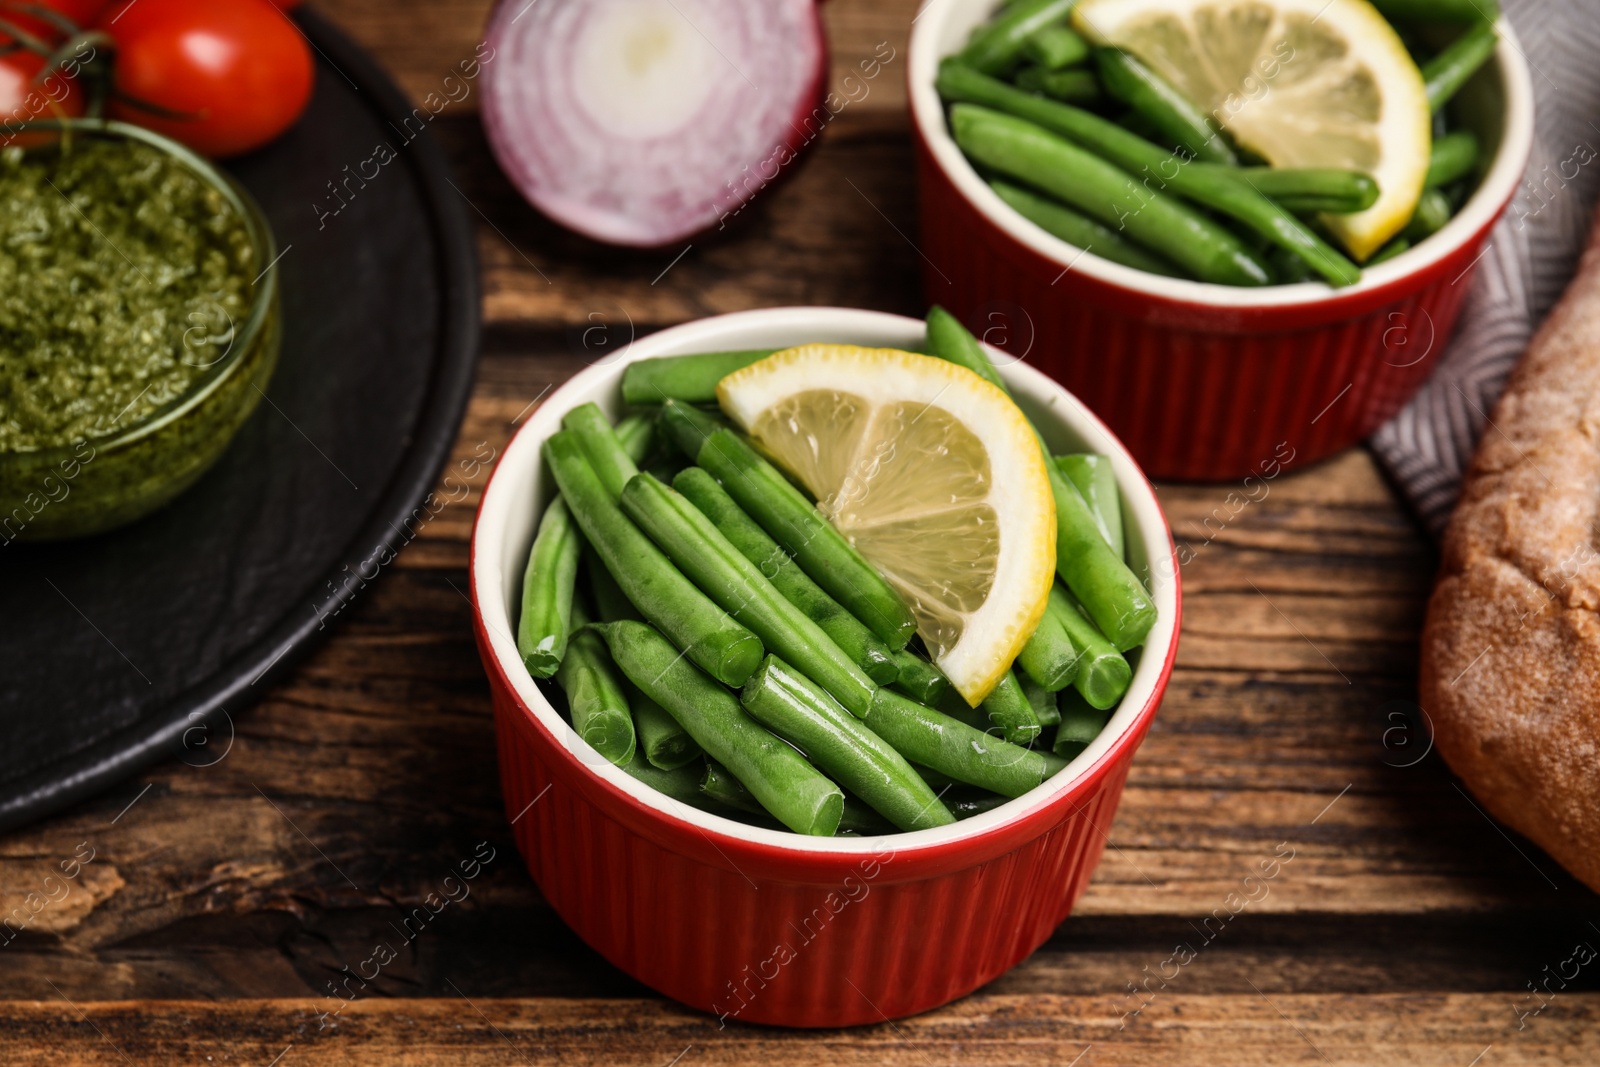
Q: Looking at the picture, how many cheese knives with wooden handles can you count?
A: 0